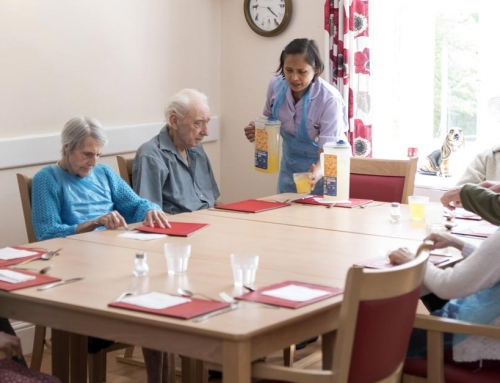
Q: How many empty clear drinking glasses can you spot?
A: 2